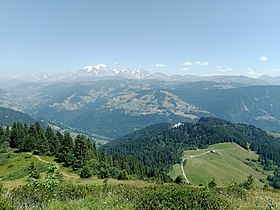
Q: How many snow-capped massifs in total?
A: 1